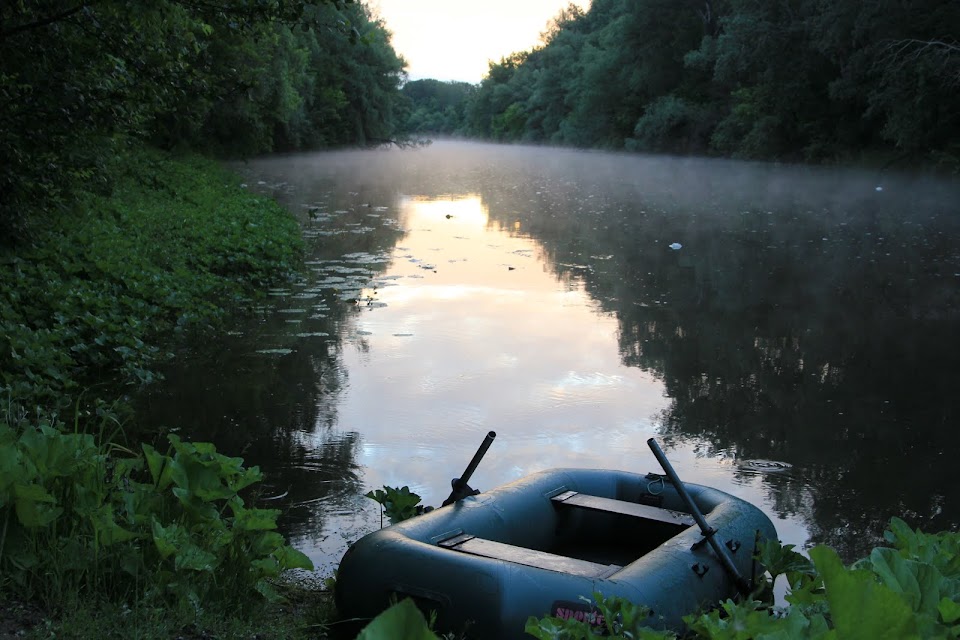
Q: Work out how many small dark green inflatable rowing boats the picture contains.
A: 1